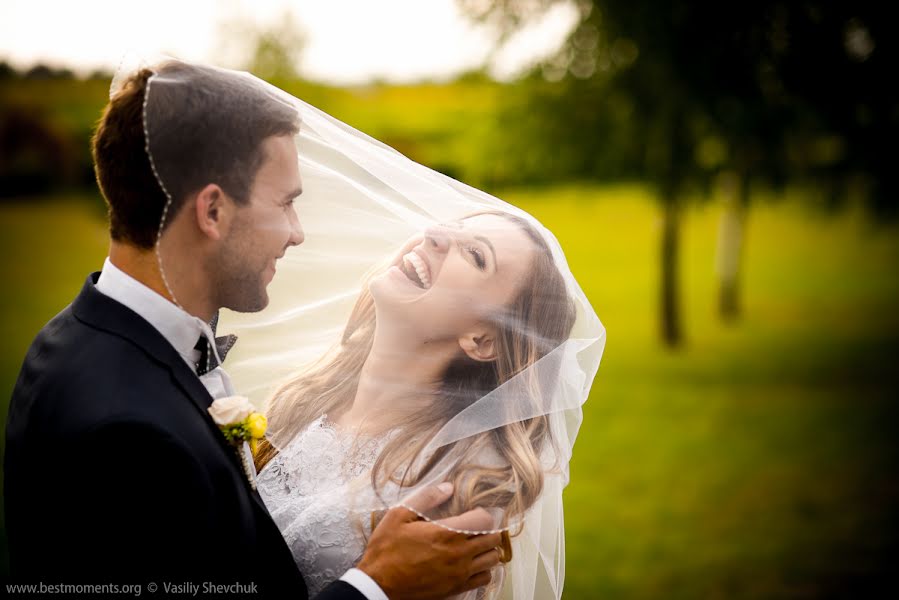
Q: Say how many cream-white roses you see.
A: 1